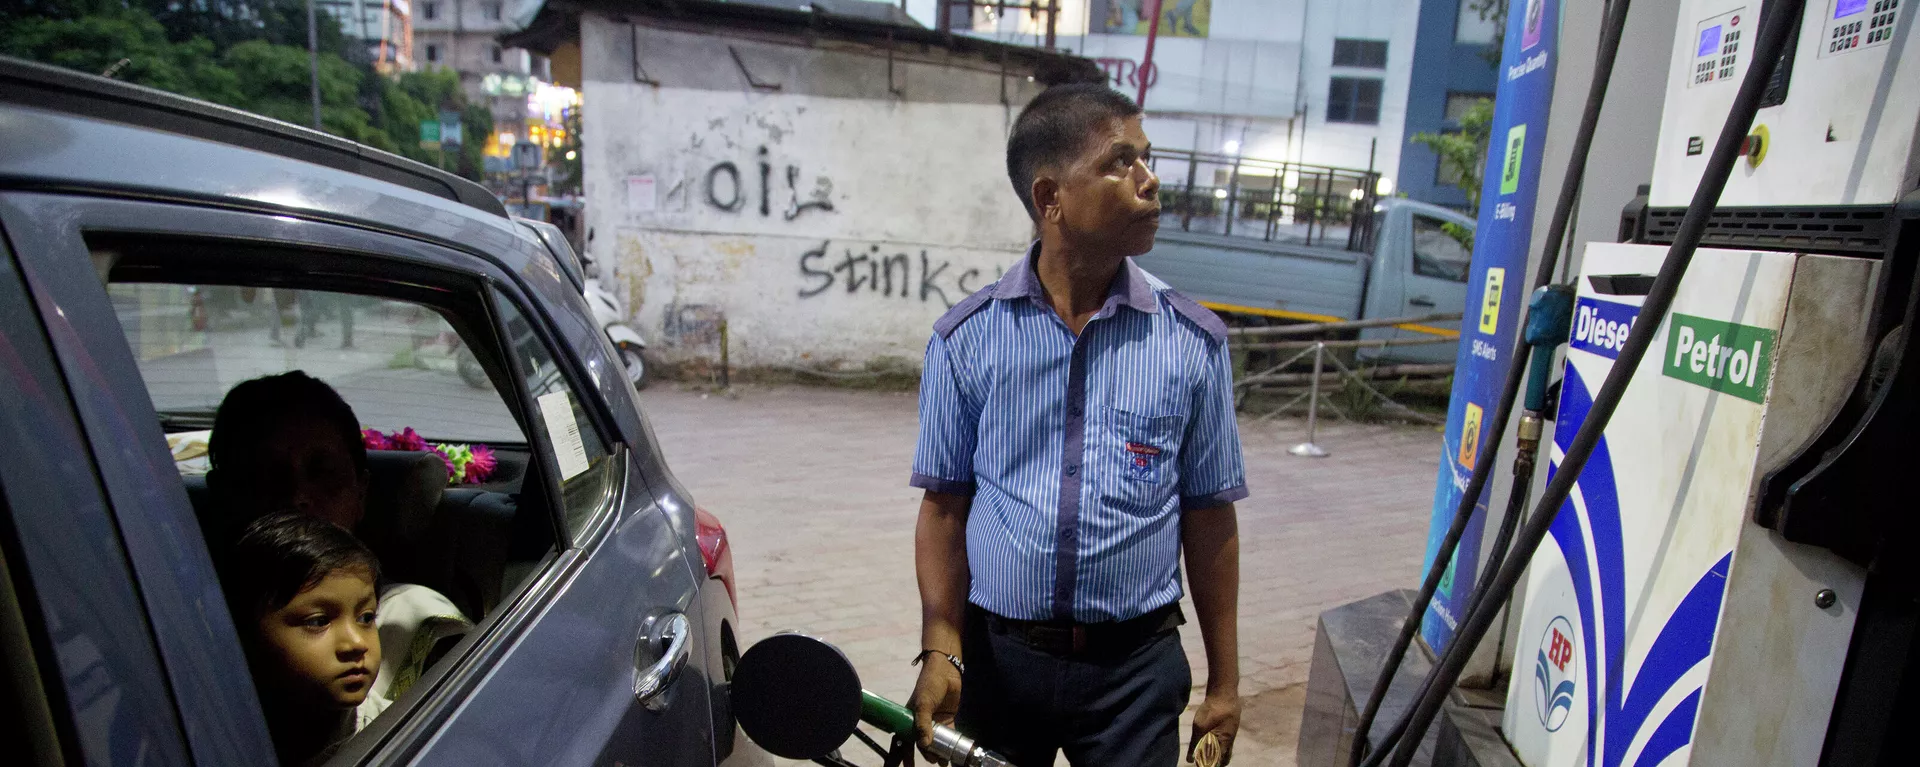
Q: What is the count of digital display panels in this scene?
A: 2